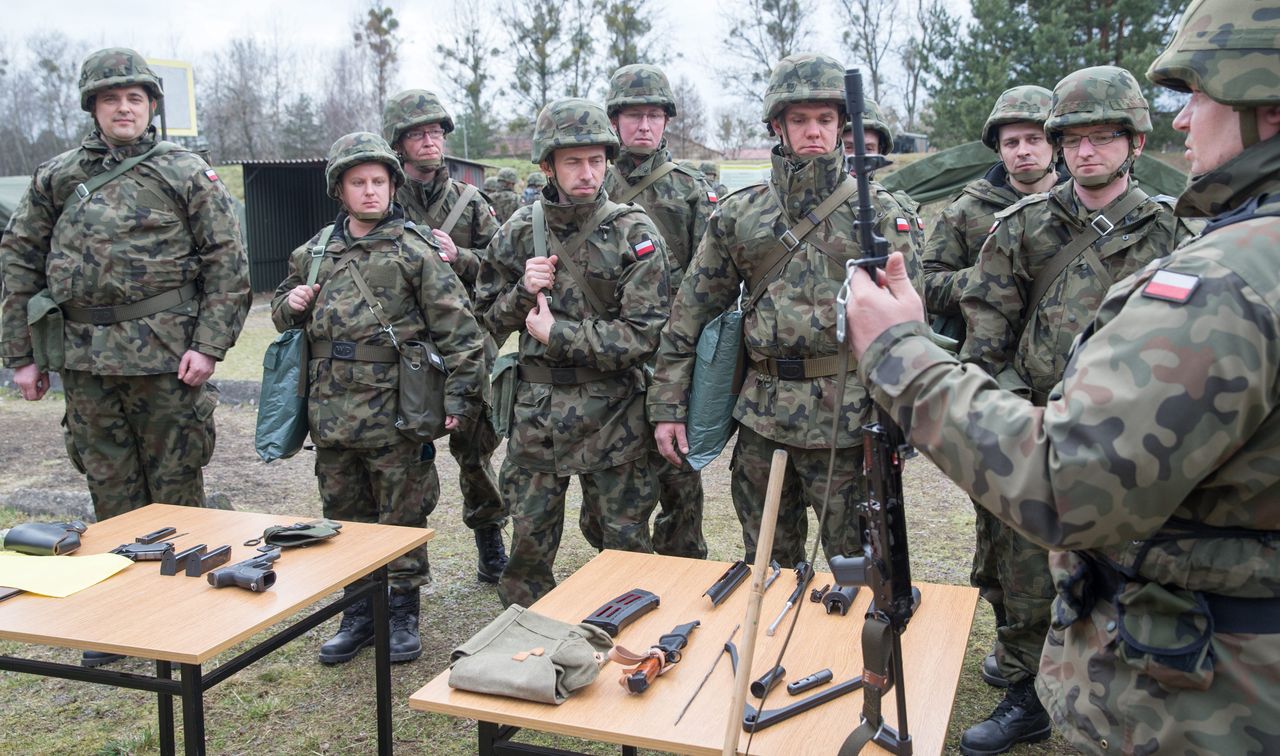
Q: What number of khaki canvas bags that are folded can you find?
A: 1